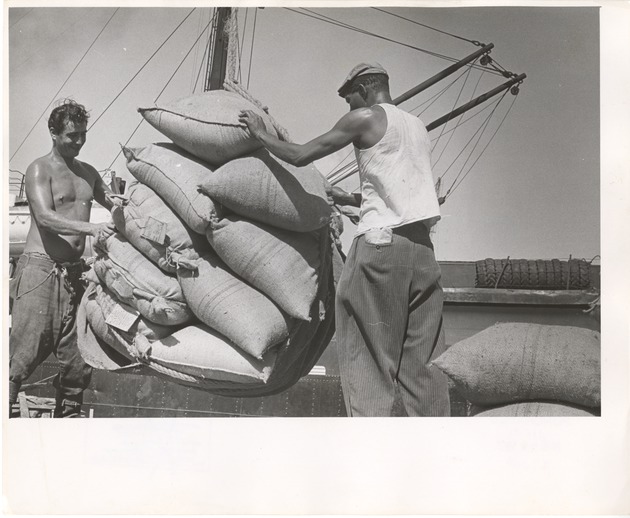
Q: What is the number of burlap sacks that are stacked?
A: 11